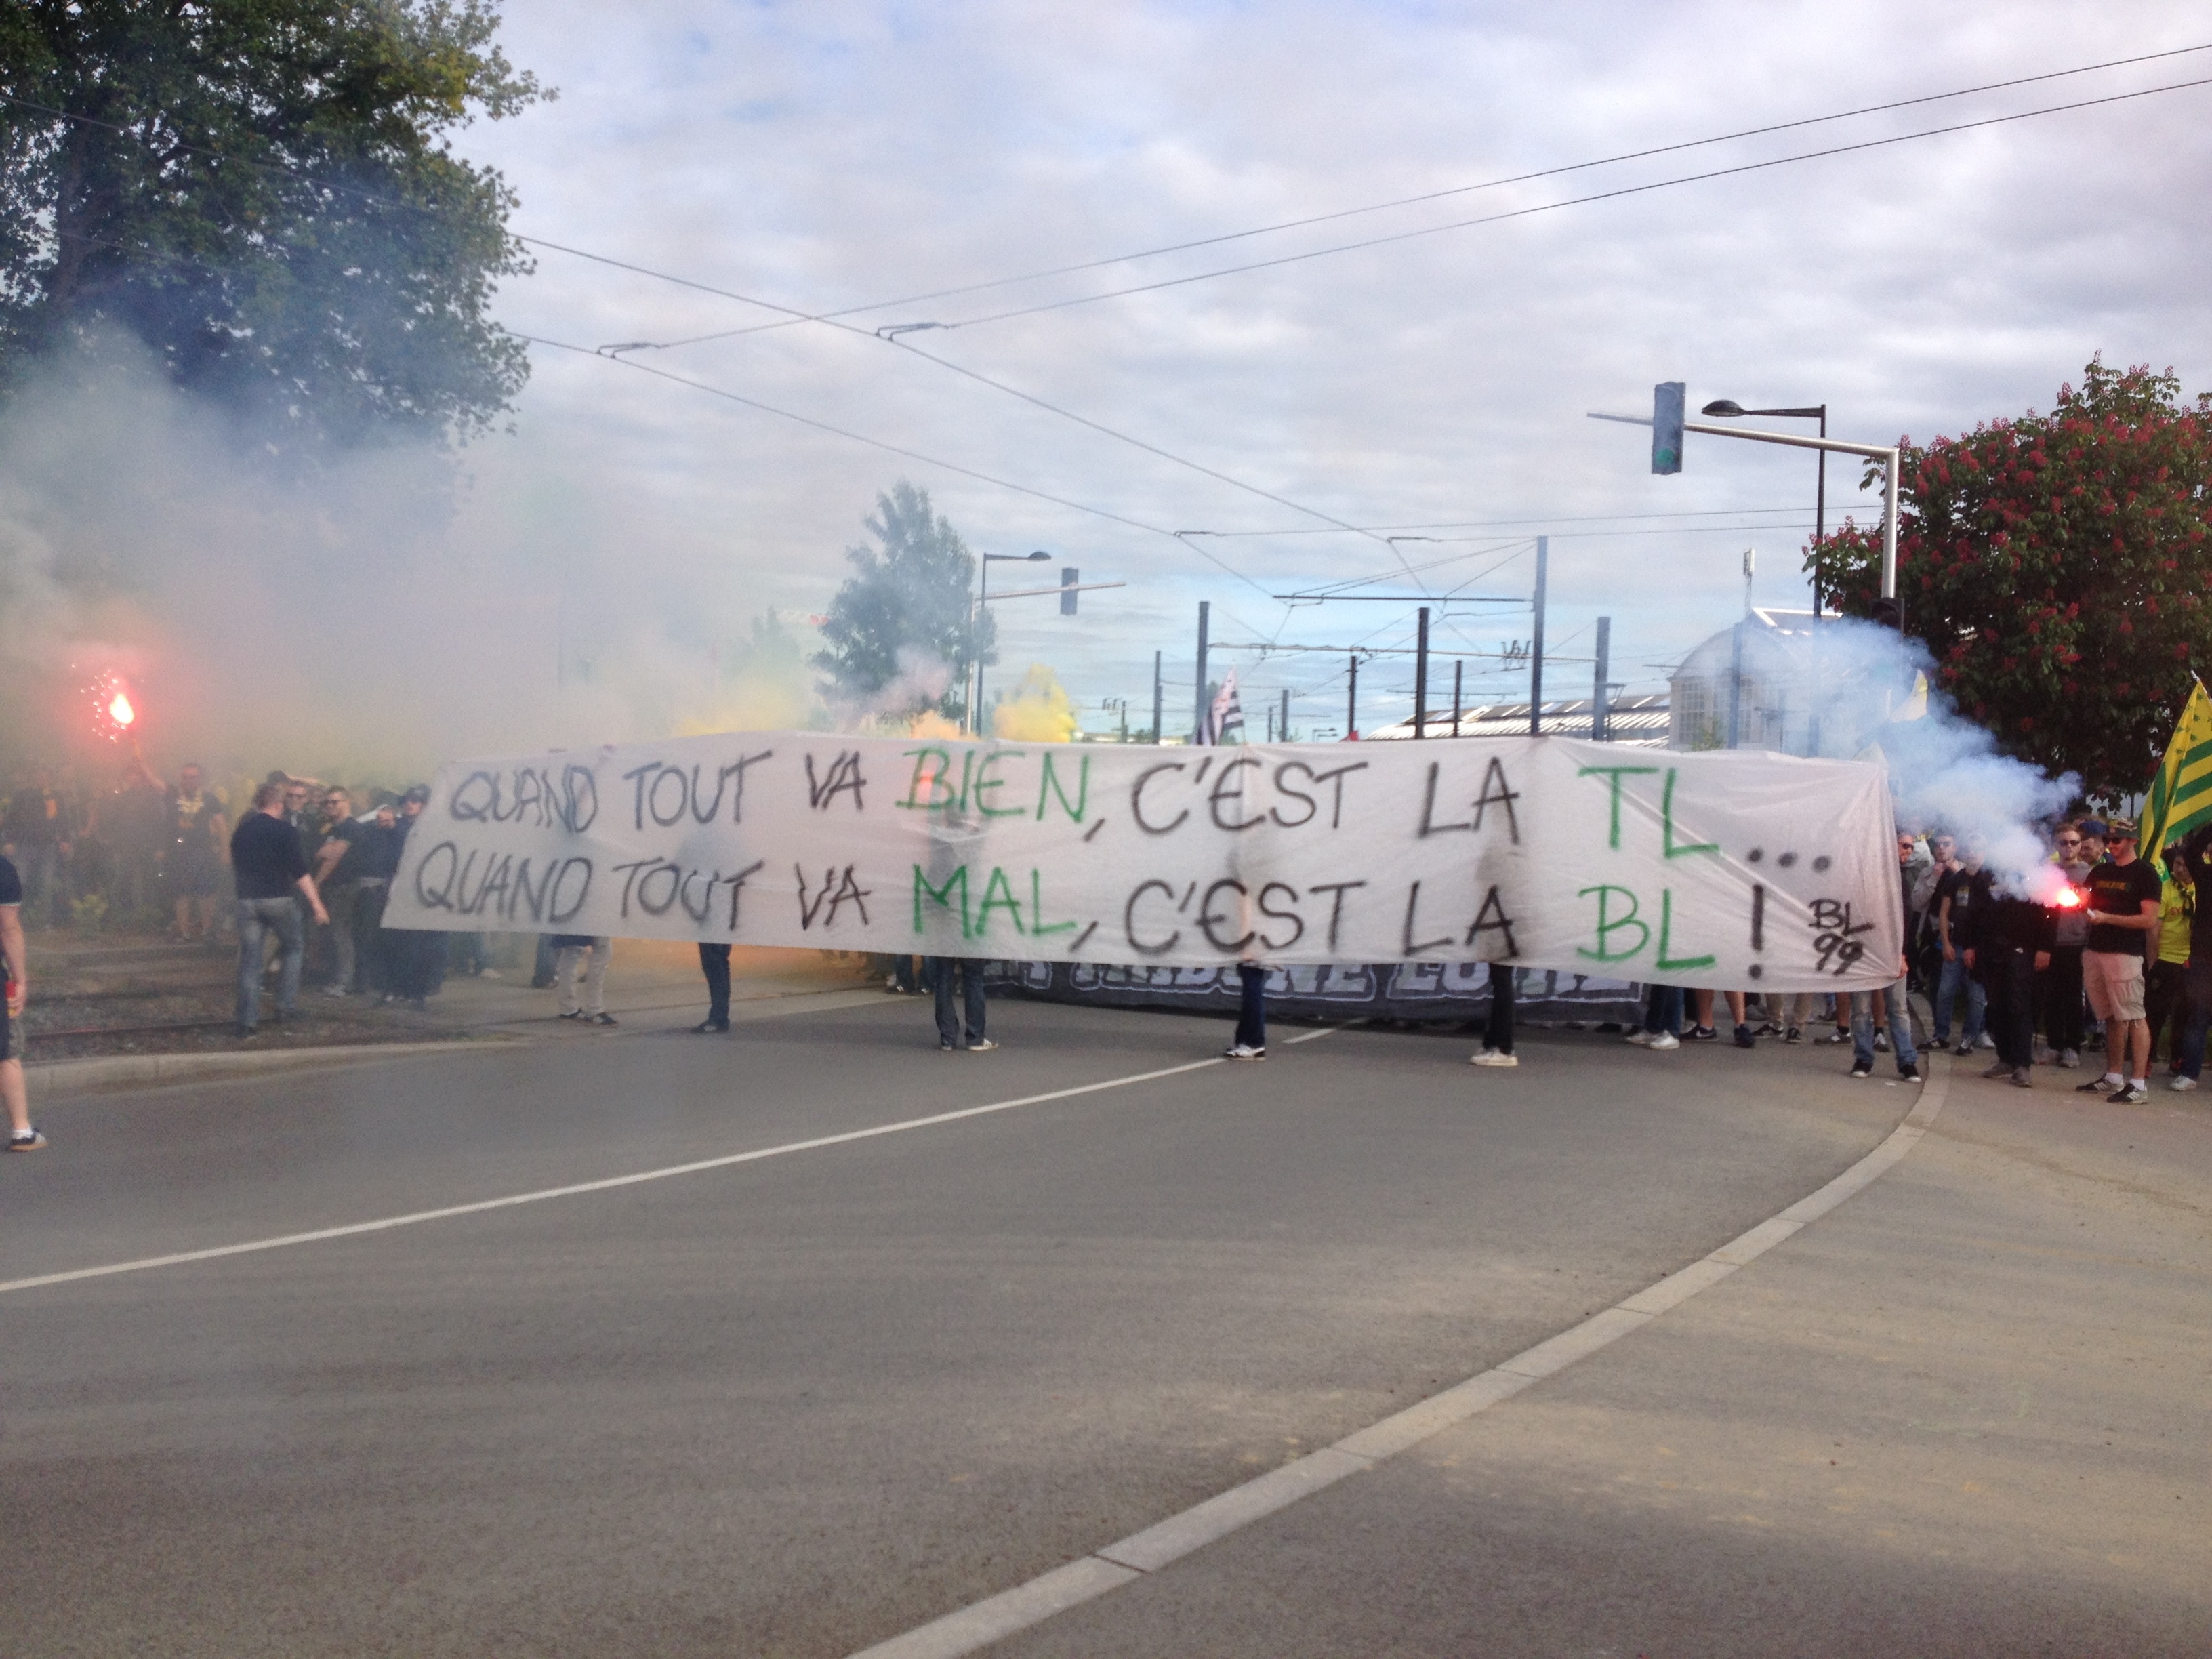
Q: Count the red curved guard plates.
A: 0